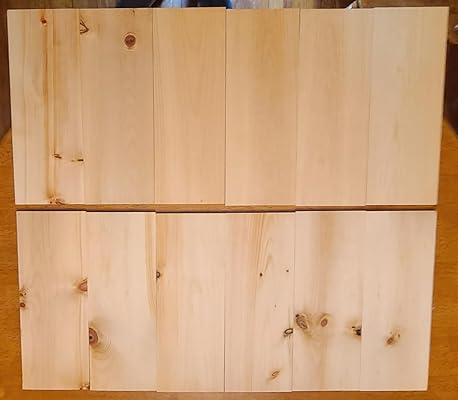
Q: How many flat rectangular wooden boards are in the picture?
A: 12